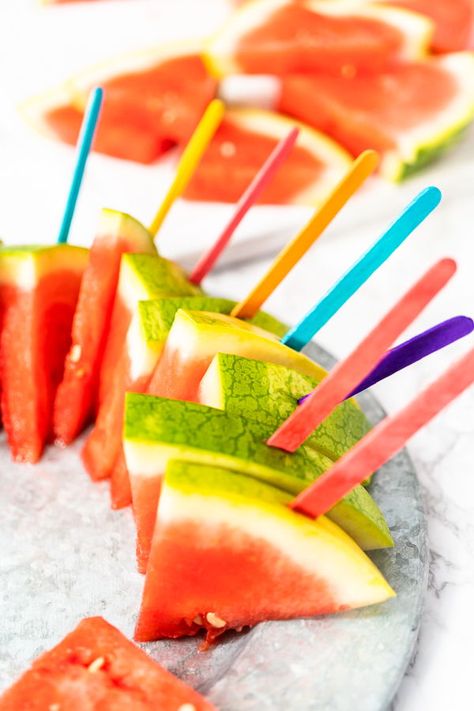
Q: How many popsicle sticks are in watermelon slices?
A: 8